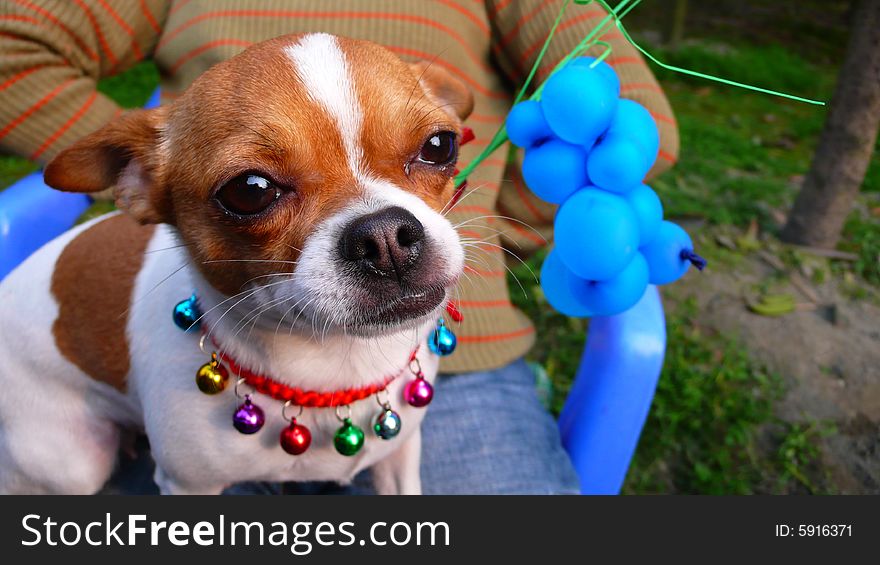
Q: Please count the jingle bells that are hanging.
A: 8